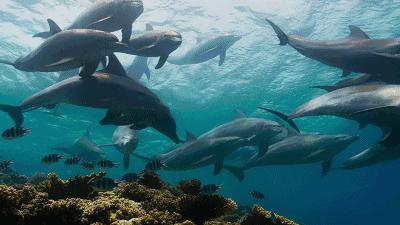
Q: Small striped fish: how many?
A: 11